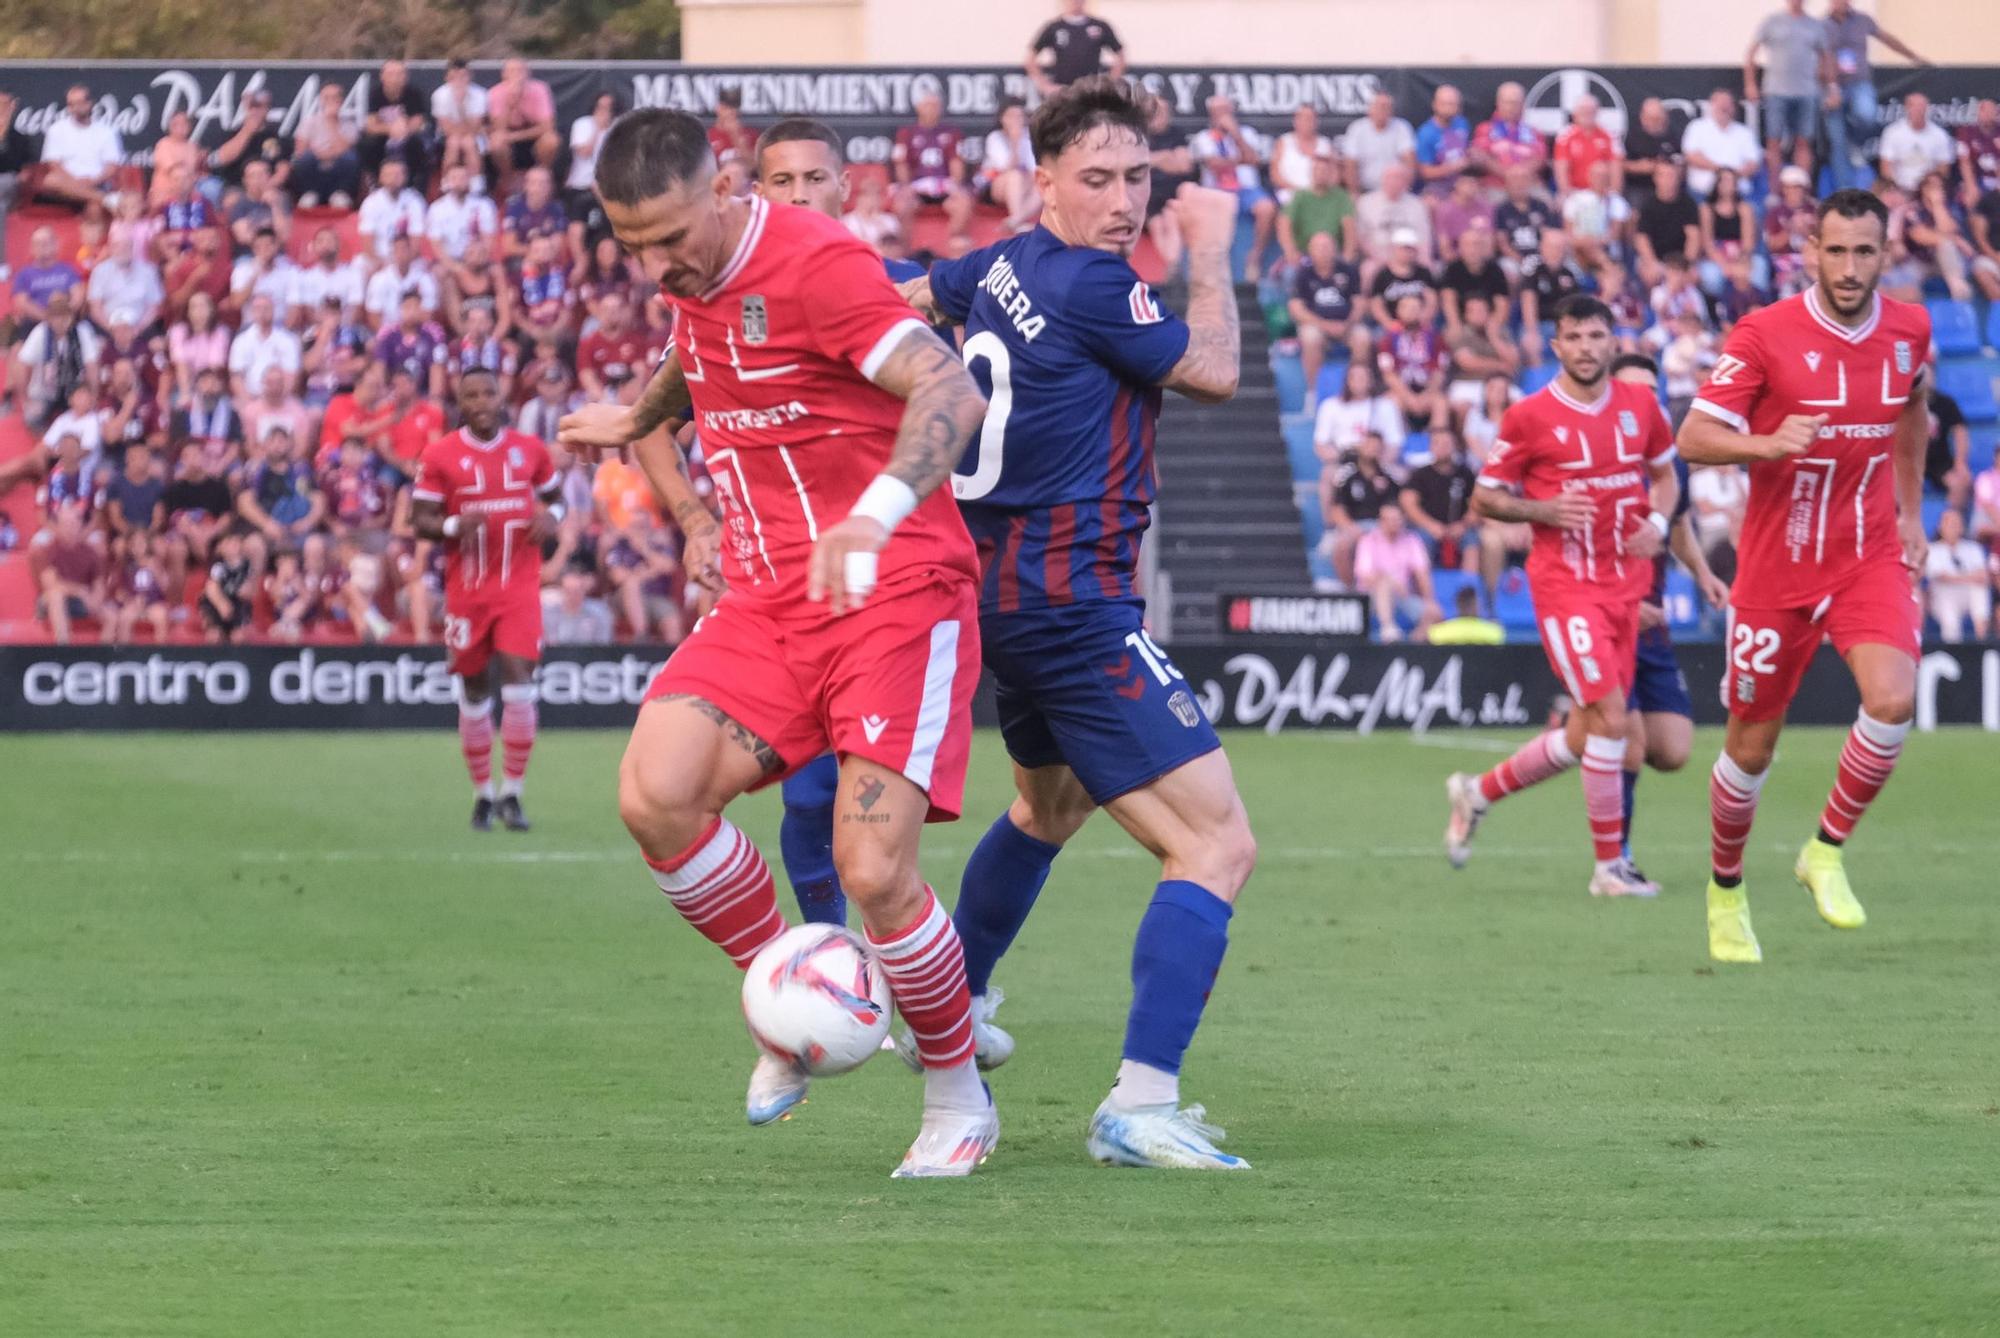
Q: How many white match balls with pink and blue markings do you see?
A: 1